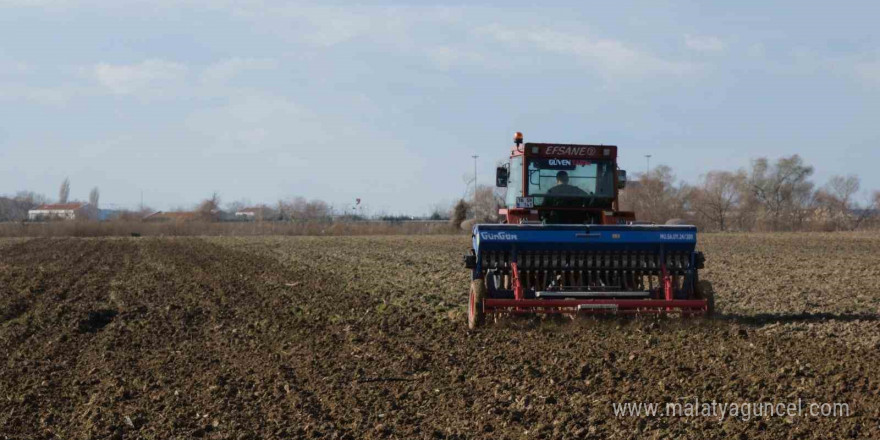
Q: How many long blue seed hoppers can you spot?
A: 1